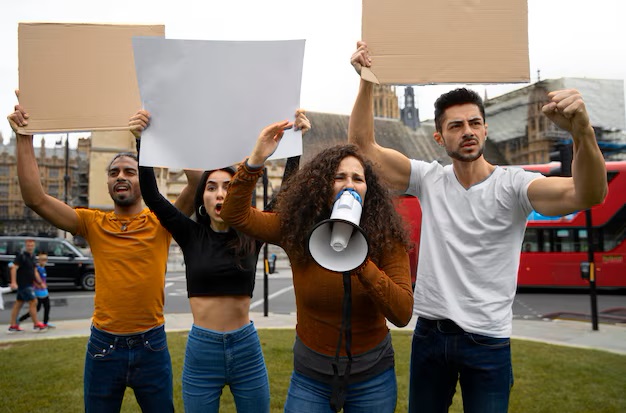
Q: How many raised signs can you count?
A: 3